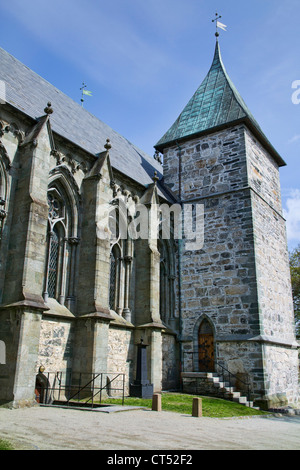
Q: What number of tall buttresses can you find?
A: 3